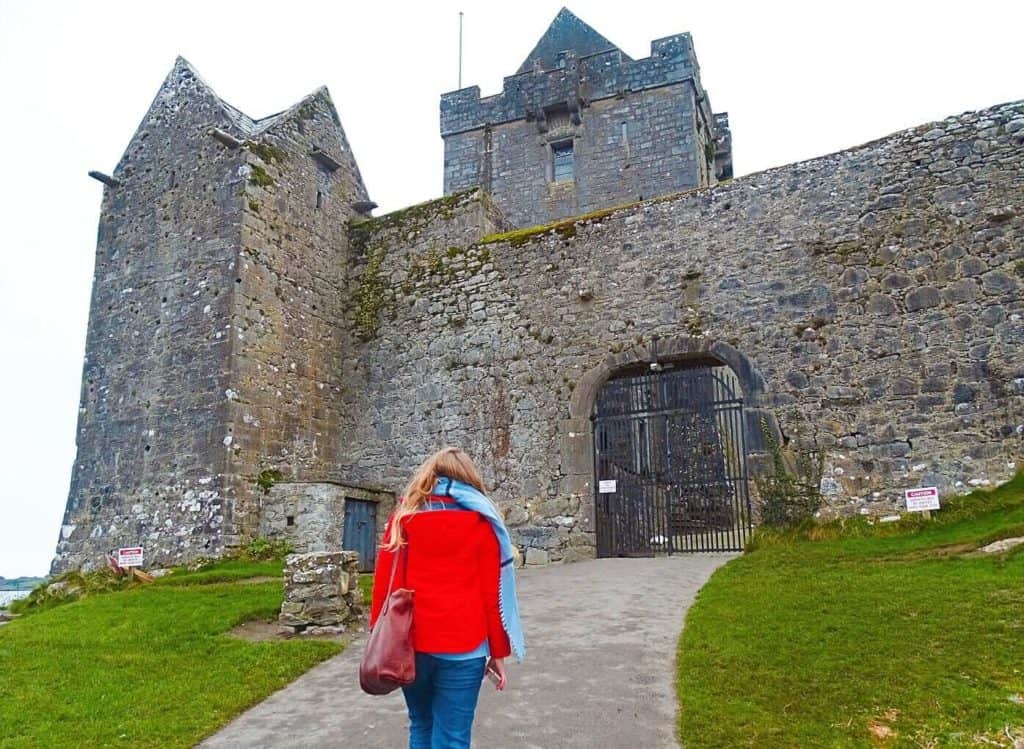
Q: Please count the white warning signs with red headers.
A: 2